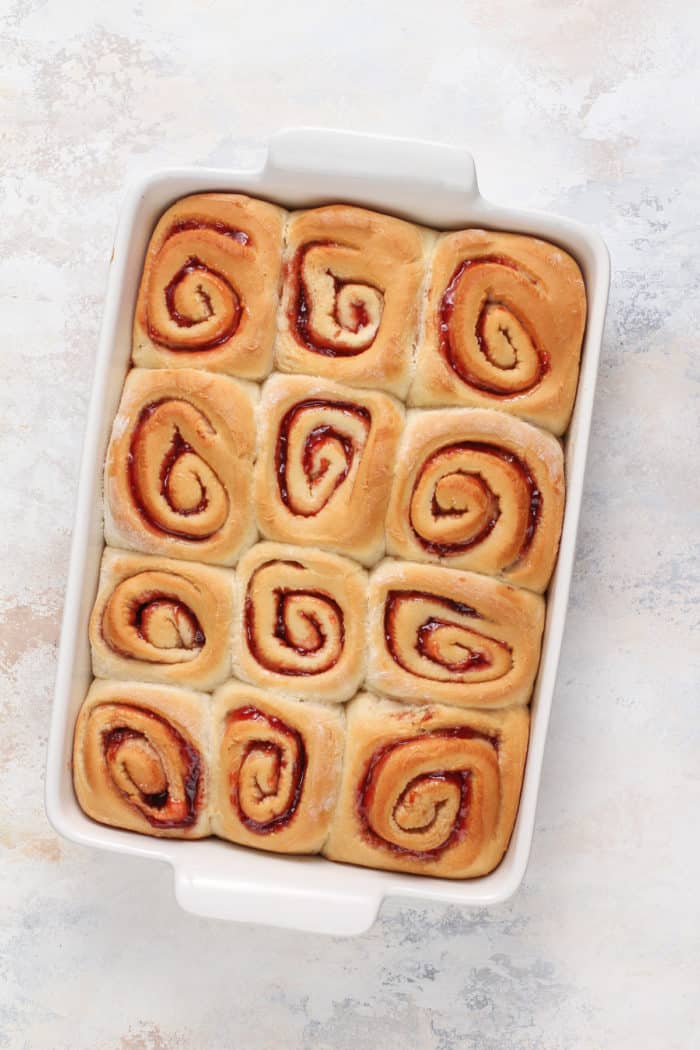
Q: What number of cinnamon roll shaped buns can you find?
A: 12